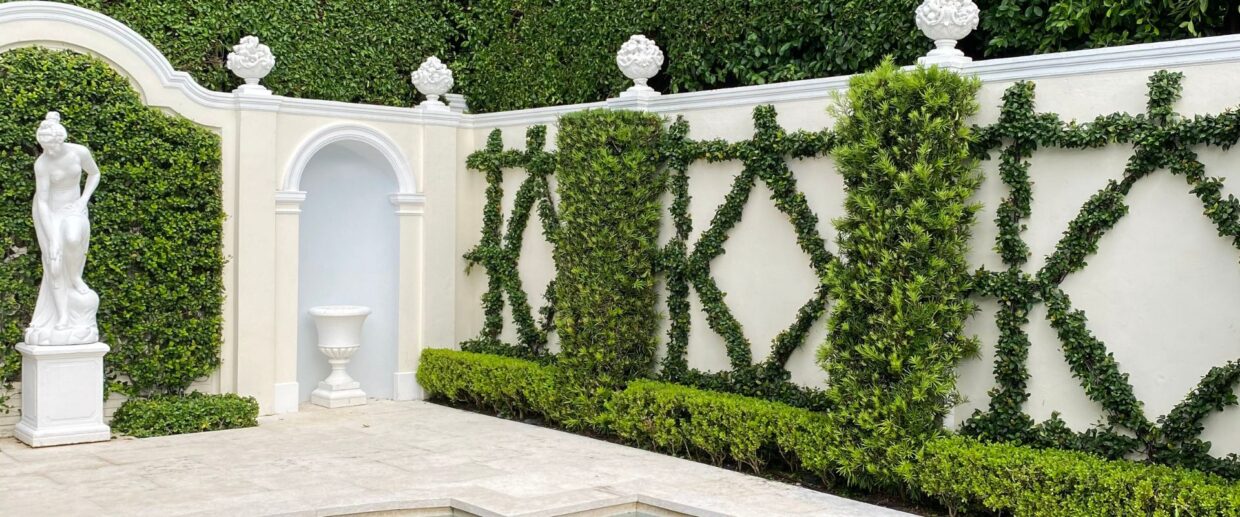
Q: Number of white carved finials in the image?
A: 4